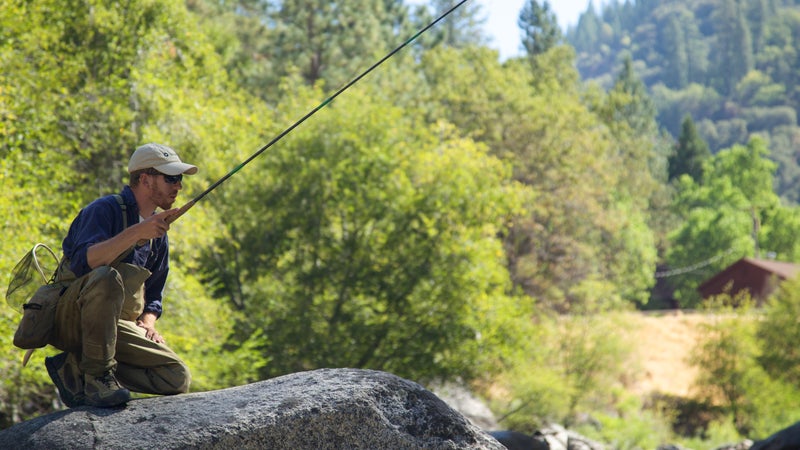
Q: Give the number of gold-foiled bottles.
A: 0